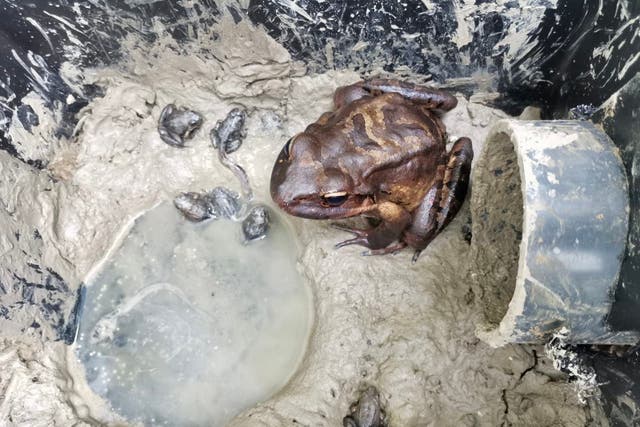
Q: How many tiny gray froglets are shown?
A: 6